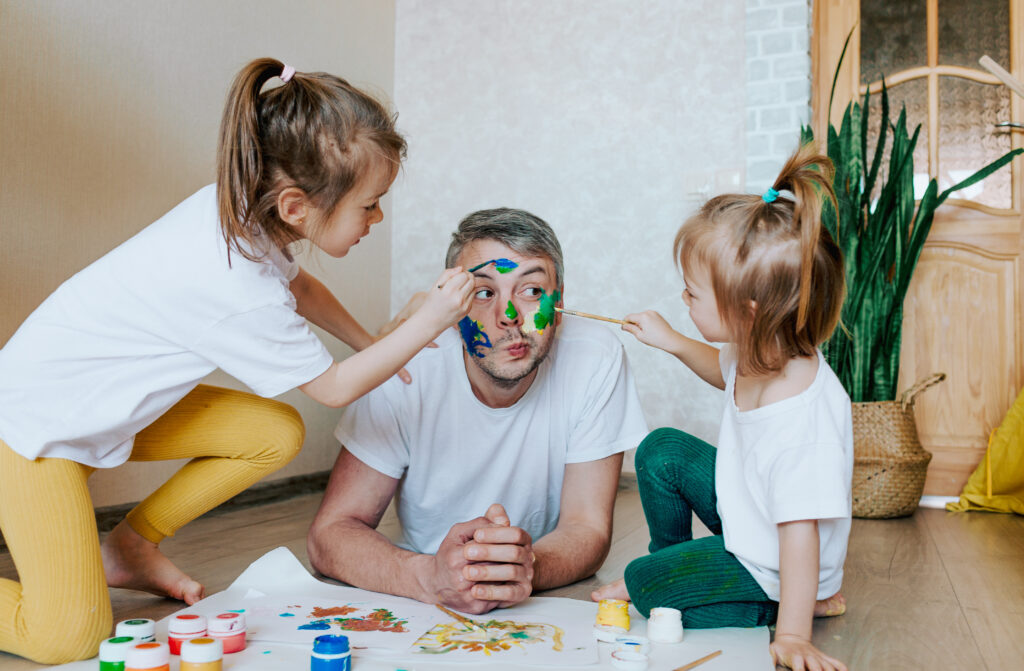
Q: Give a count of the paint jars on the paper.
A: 9